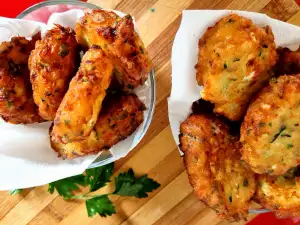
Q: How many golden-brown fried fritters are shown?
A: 10